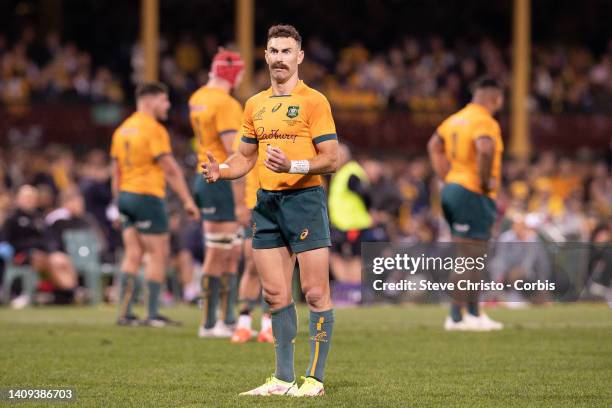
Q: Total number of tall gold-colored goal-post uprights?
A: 3